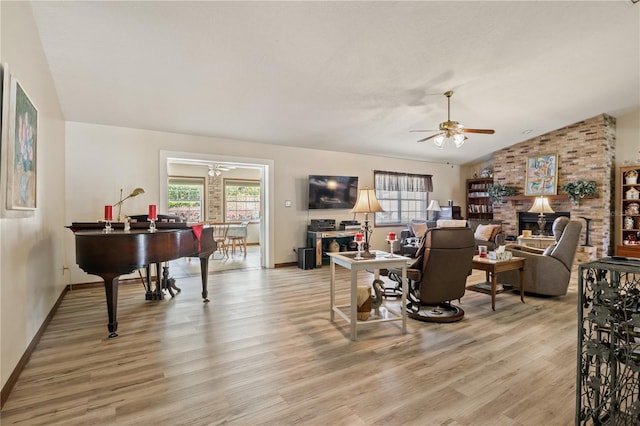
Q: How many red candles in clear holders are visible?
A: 4